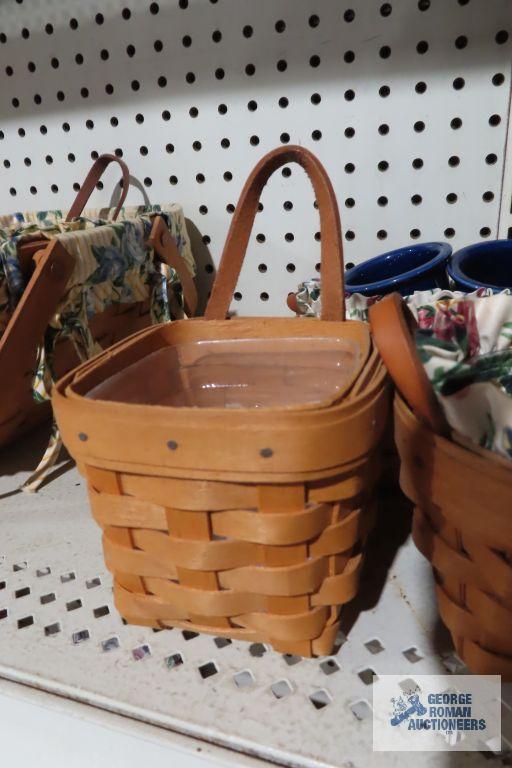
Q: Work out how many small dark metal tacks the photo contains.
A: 3